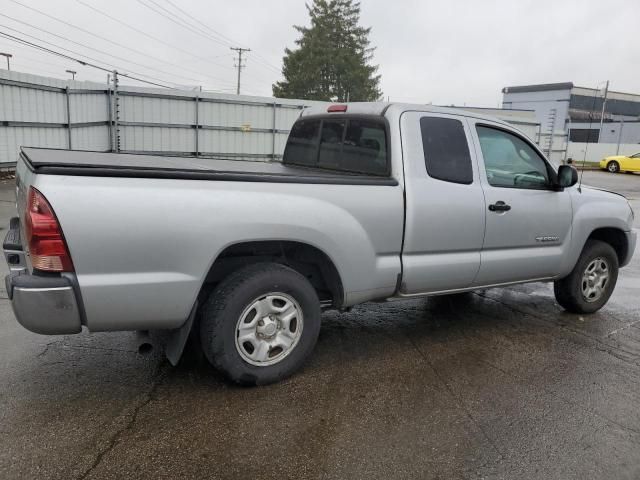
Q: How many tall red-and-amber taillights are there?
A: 1